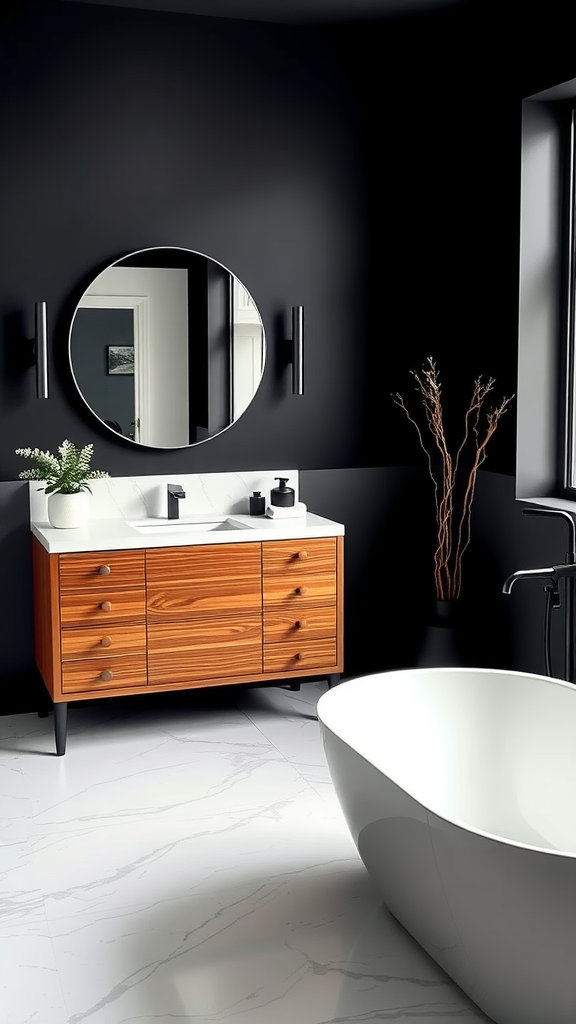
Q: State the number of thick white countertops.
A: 1